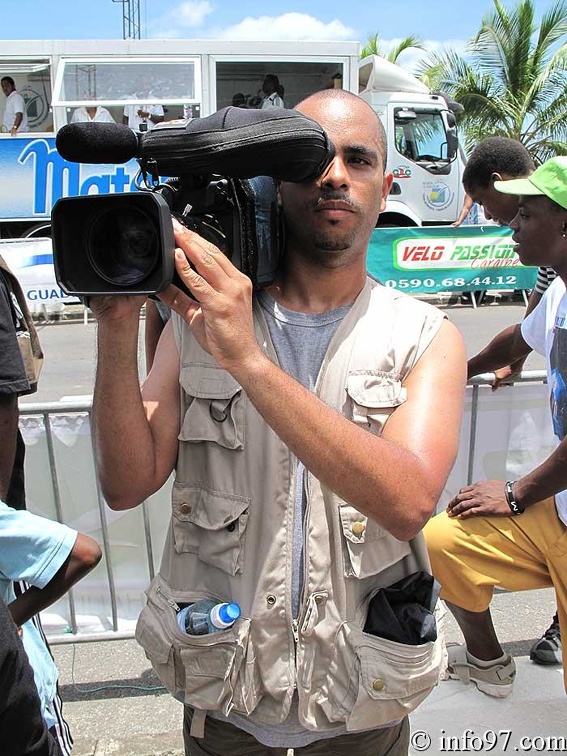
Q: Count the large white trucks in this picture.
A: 1